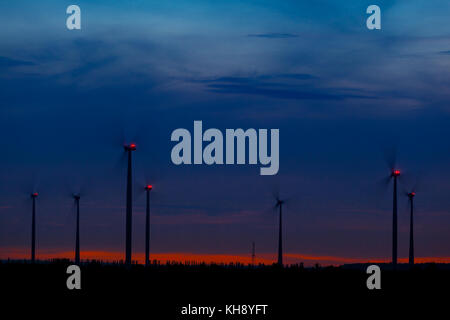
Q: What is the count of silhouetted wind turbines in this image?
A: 7